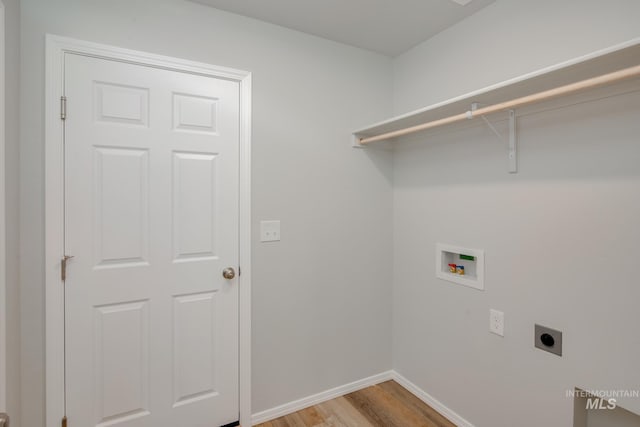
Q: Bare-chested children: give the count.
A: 0